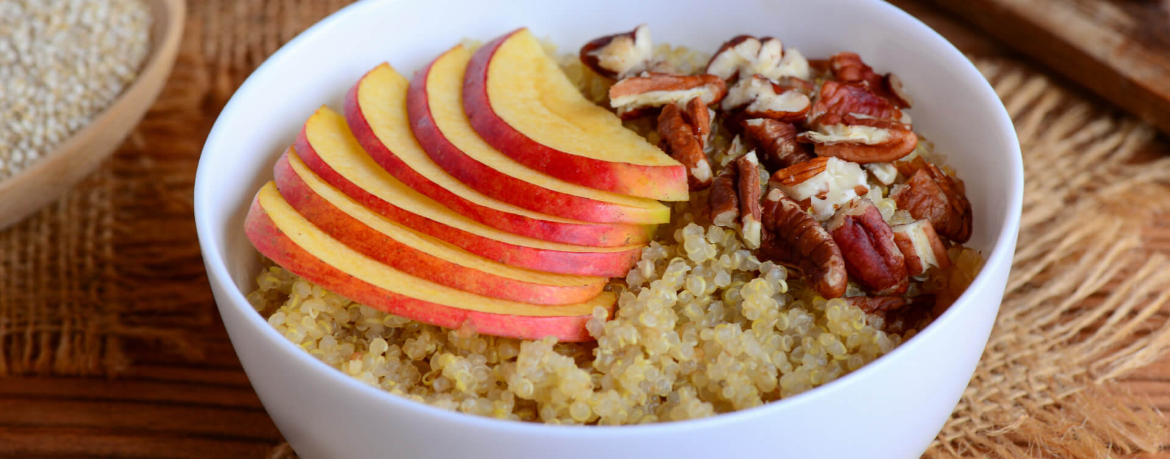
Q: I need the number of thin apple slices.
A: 6